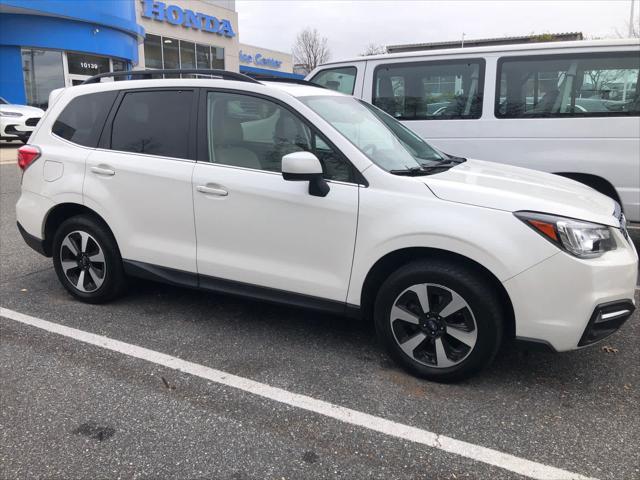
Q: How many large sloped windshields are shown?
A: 1